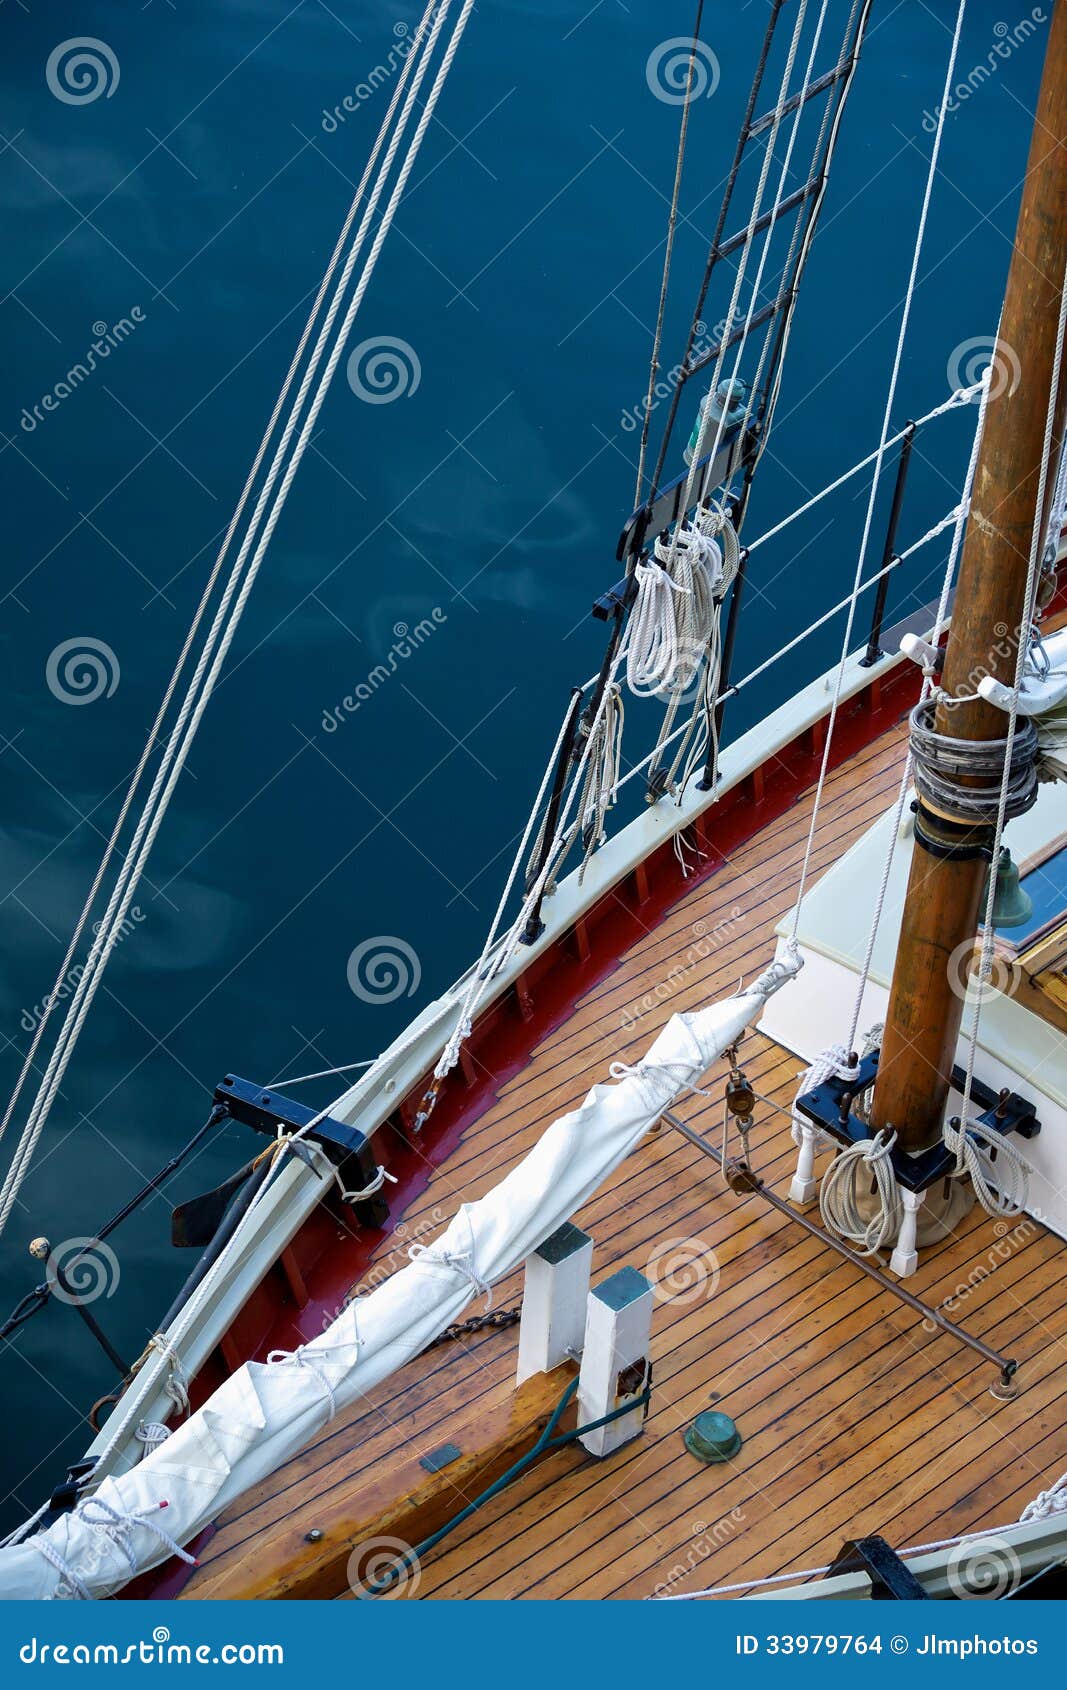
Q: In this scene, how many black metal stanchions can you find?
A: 3